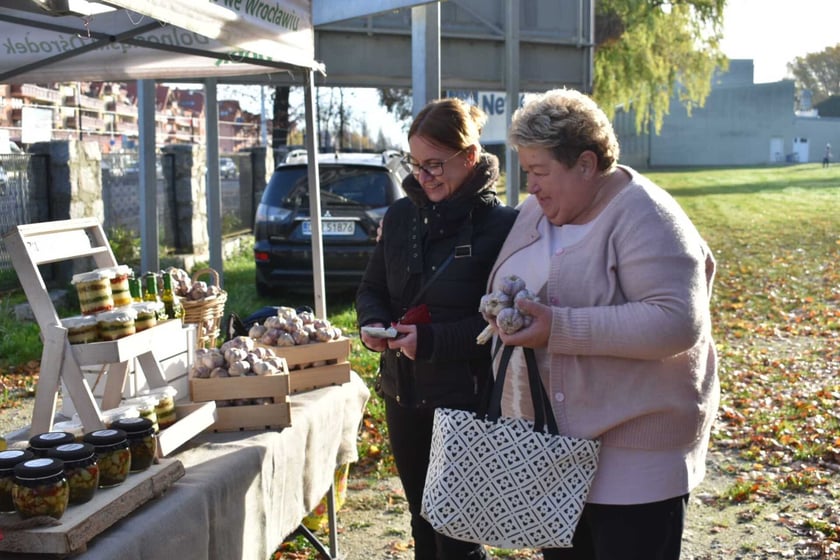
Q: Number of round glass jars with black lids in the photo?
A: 6